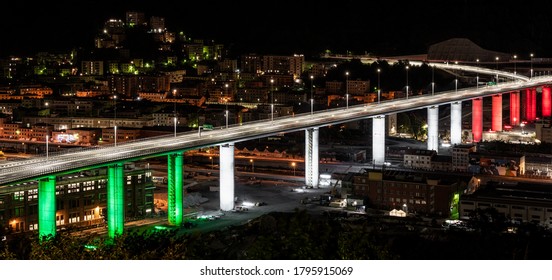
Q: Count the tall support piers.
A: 13